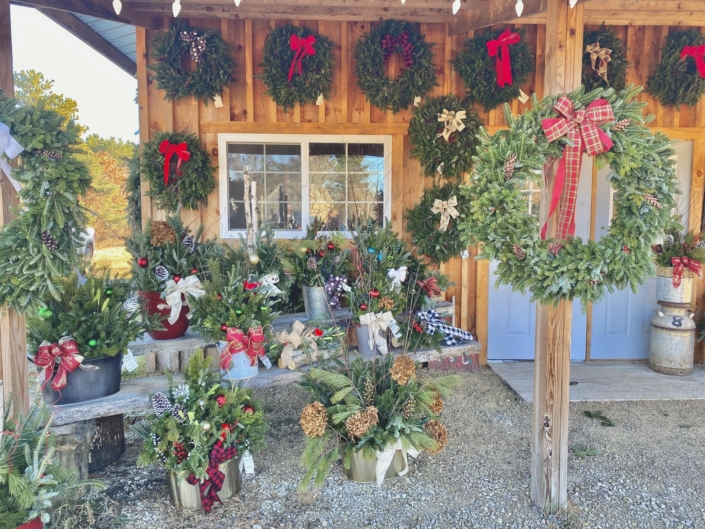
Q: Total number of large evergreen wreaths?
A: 11